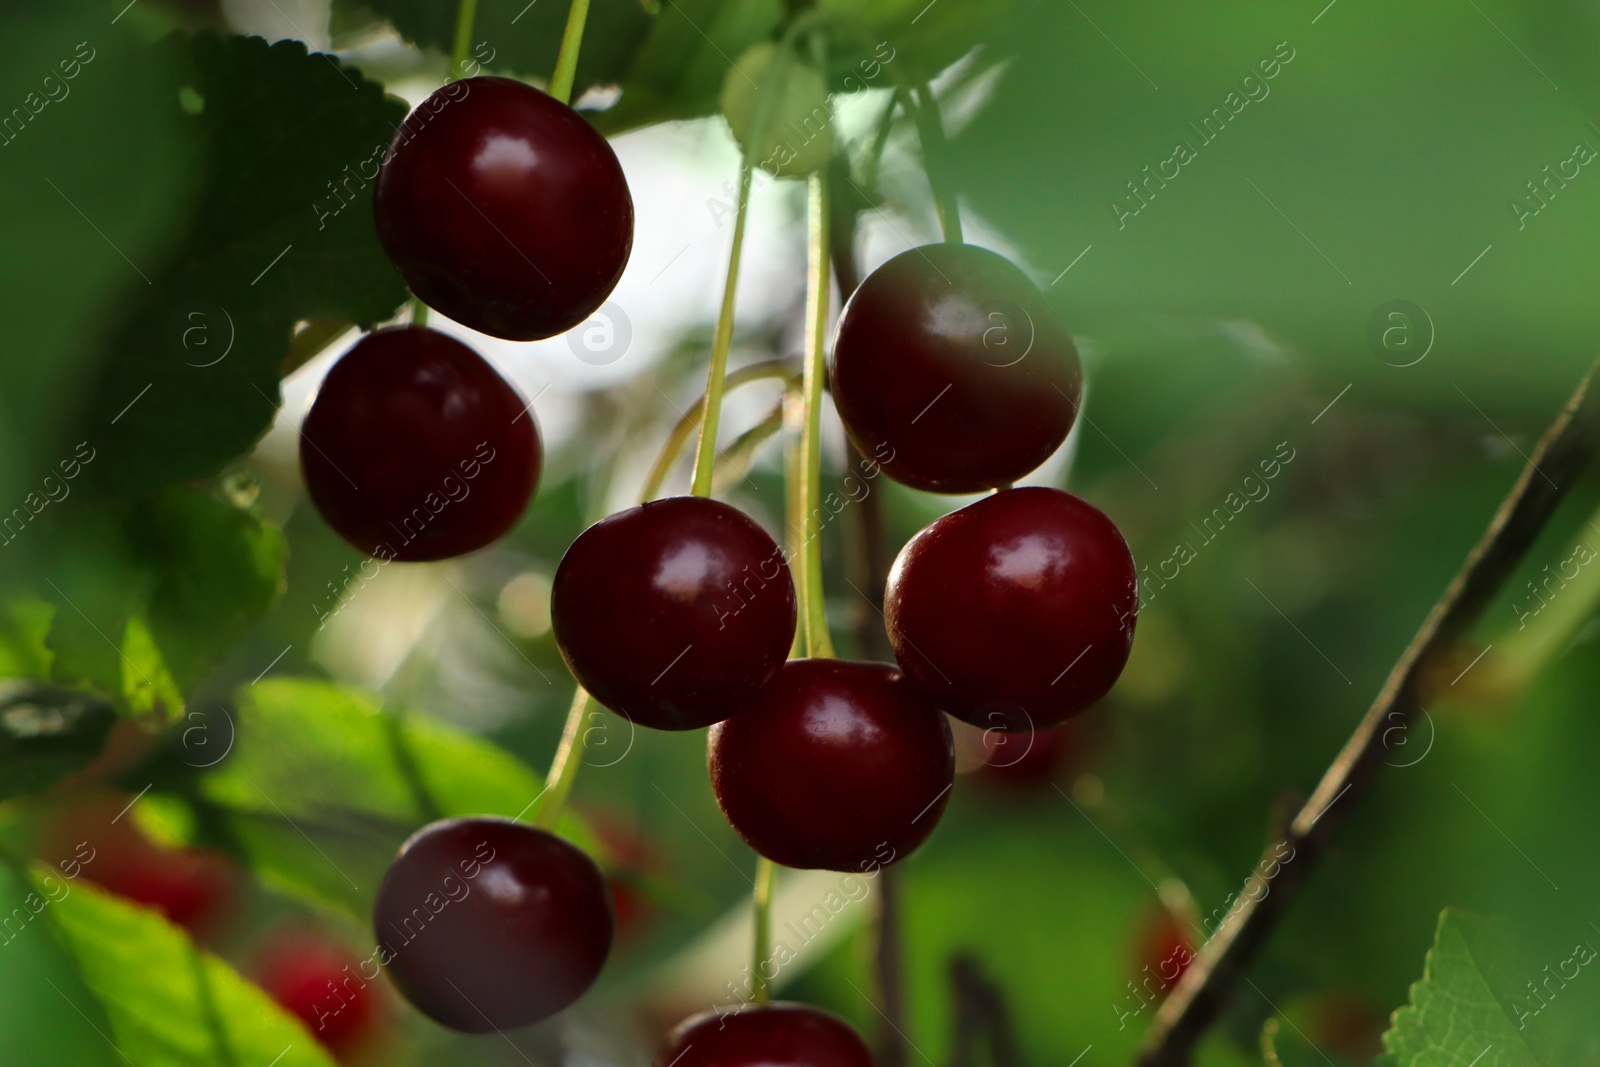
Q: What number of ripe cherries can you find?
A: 8